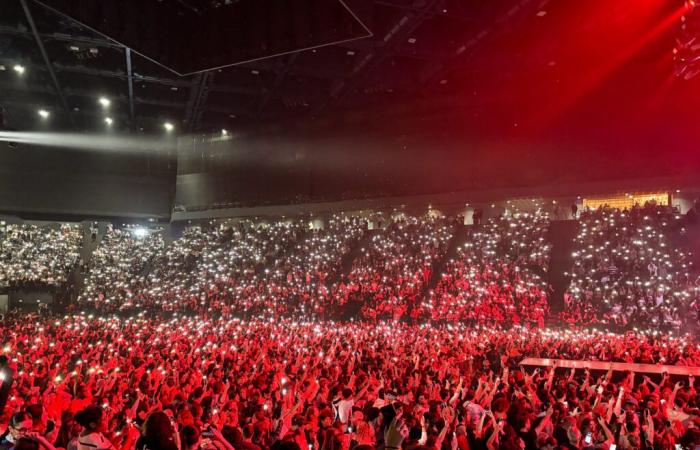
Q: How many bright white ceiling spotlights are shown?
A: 6